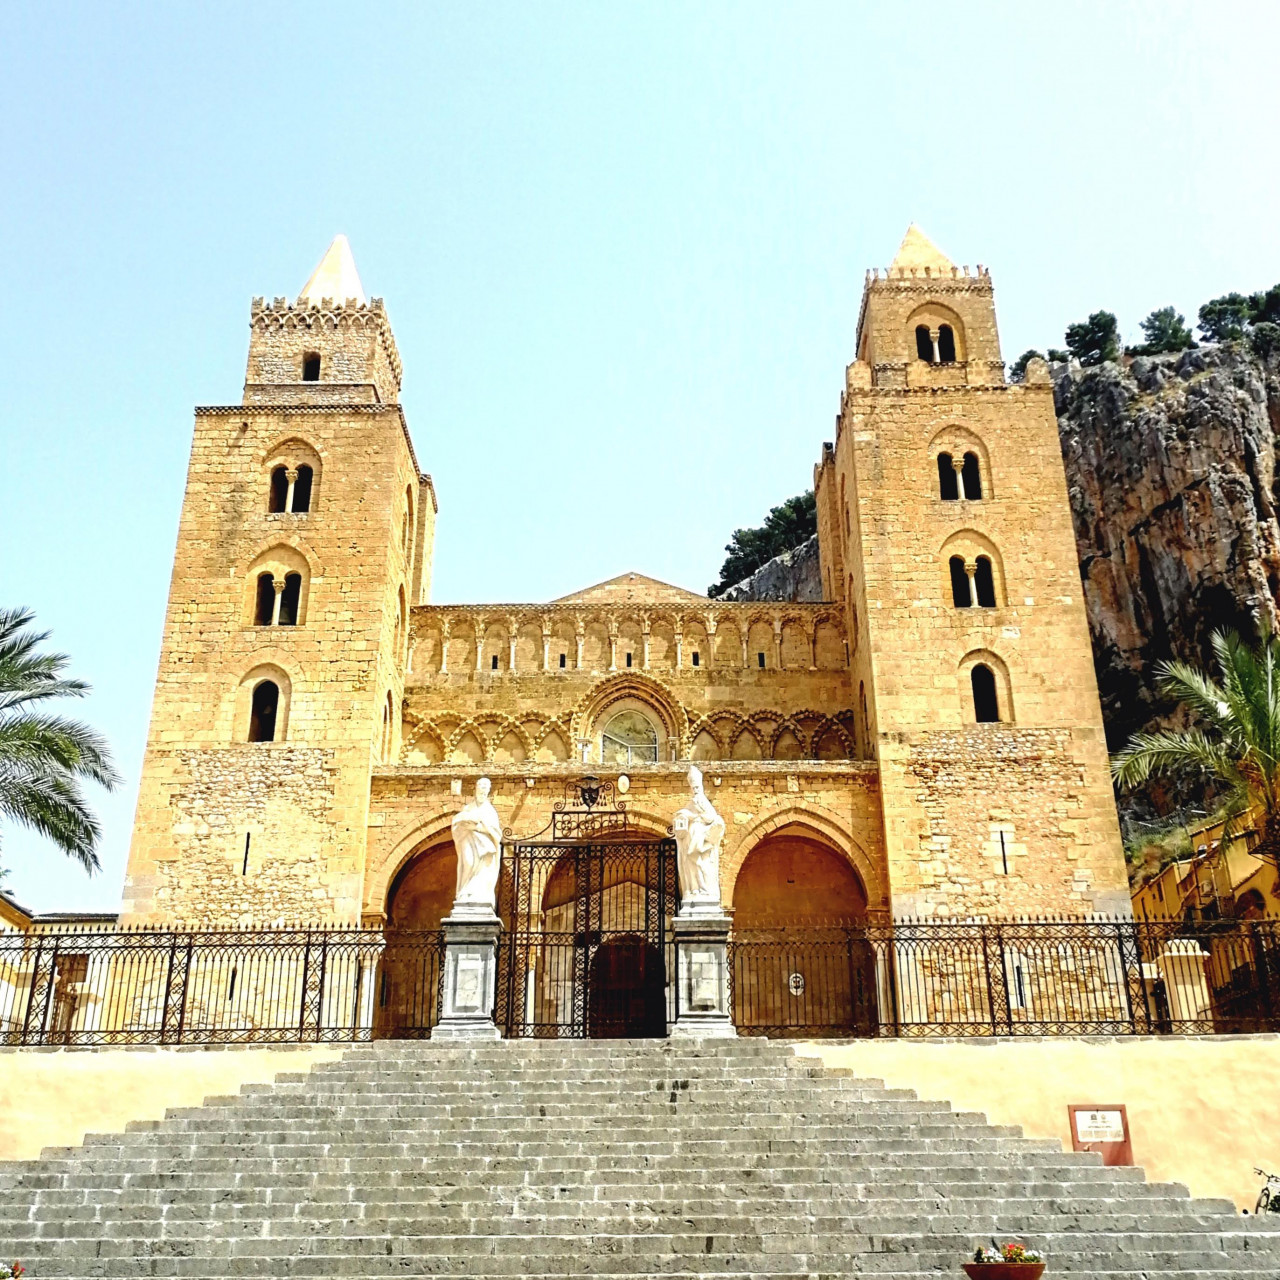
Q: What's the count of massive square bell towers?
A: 2